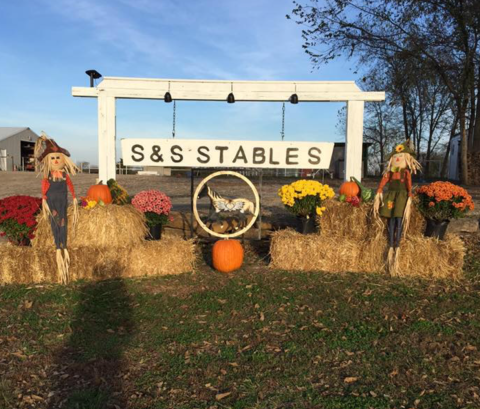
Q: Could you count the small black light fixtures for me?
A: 3